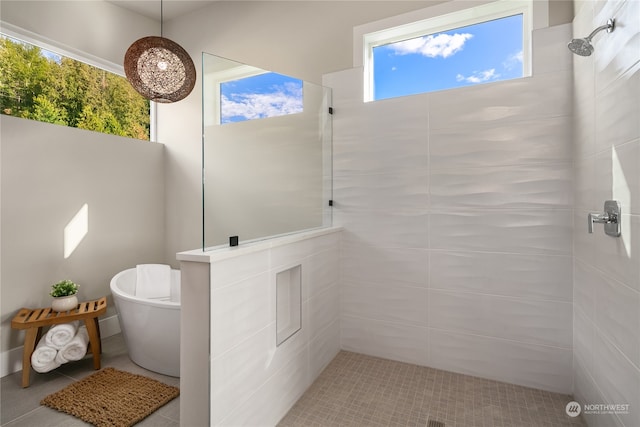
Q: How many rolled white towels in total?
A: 3